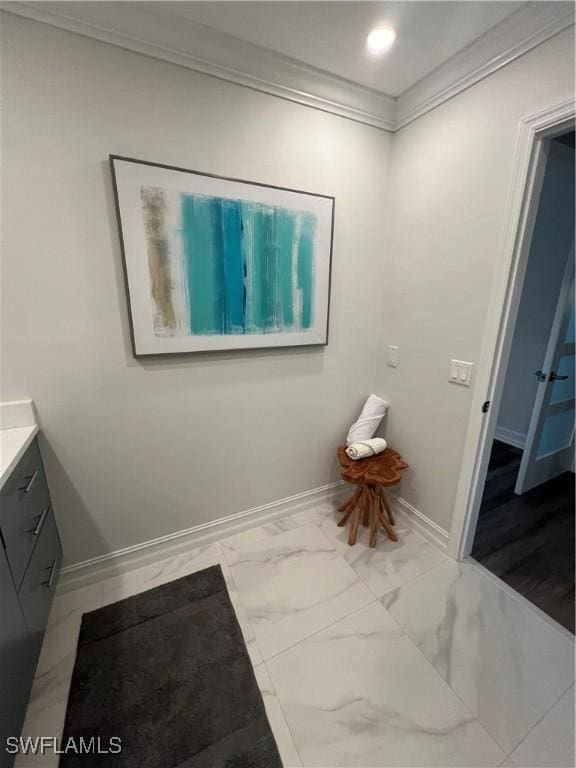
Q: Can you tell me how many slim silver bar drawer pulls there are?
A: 3